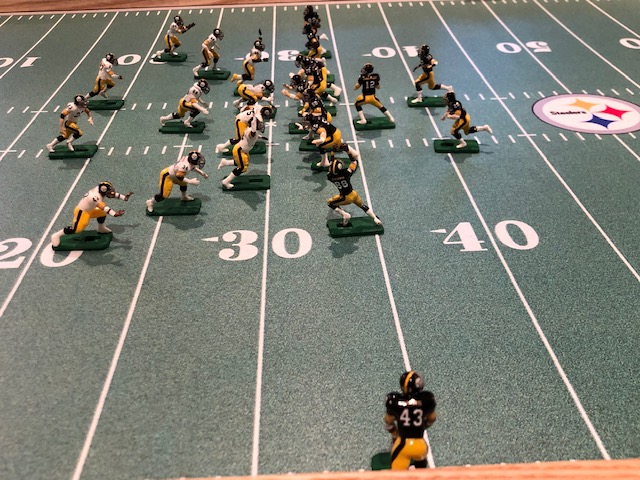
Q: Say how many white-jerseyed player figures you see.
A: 11